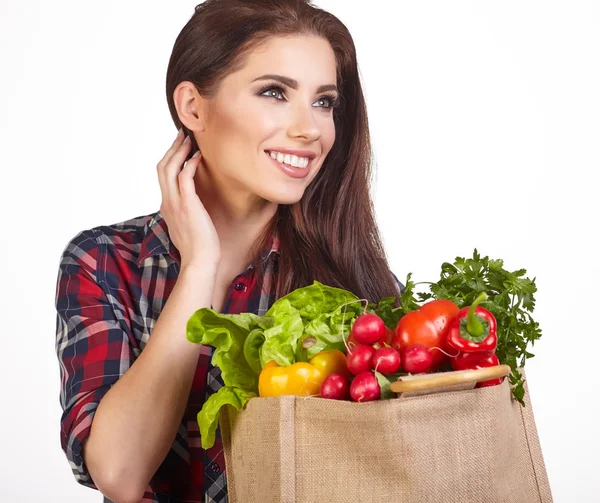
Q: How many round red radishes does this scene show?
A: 6